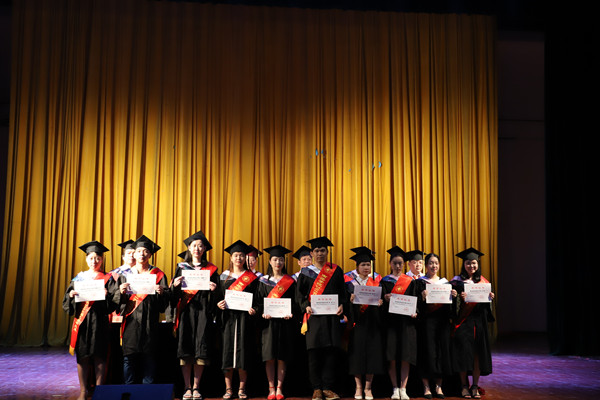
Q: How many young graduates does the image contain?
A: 10